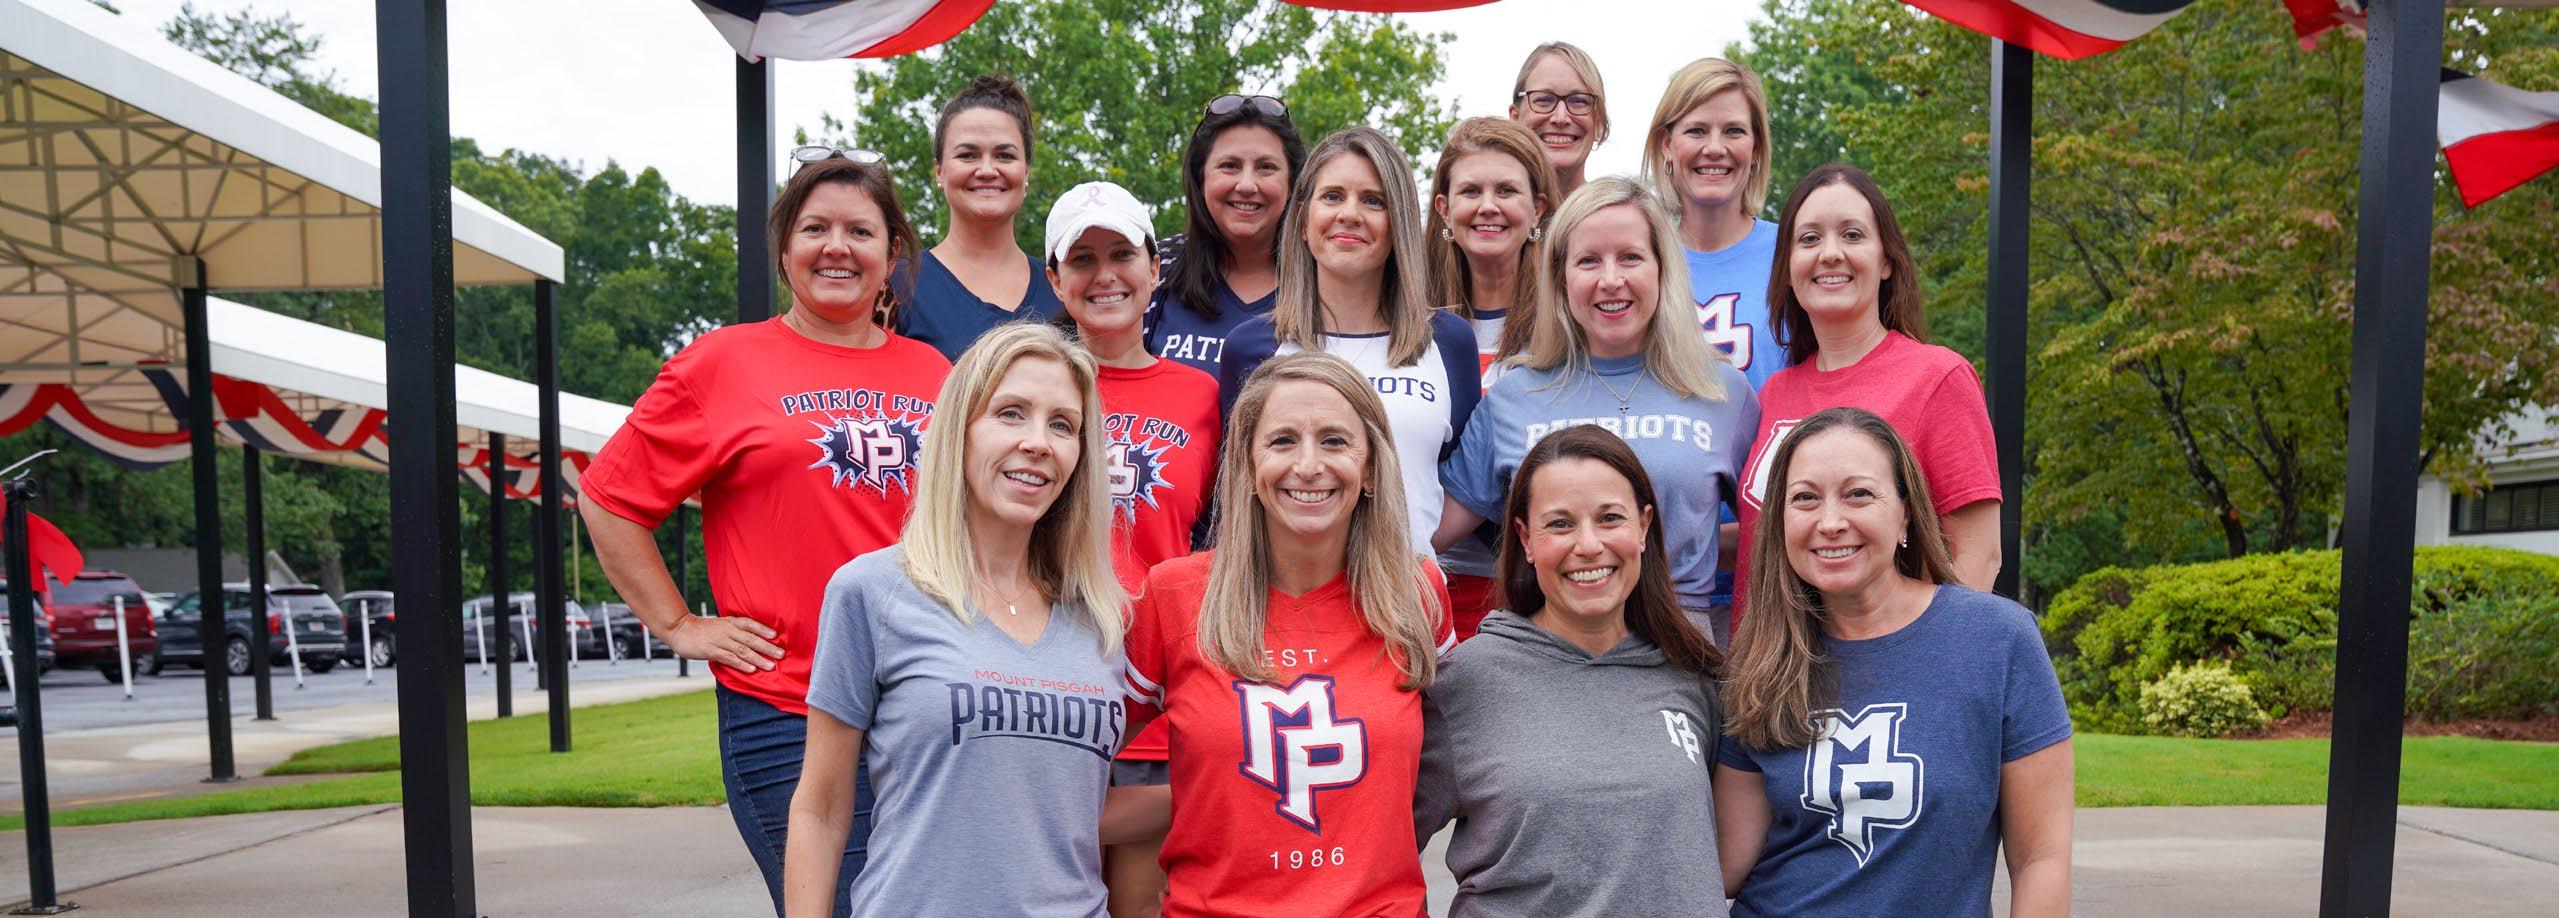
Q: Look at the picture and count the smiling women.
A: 14